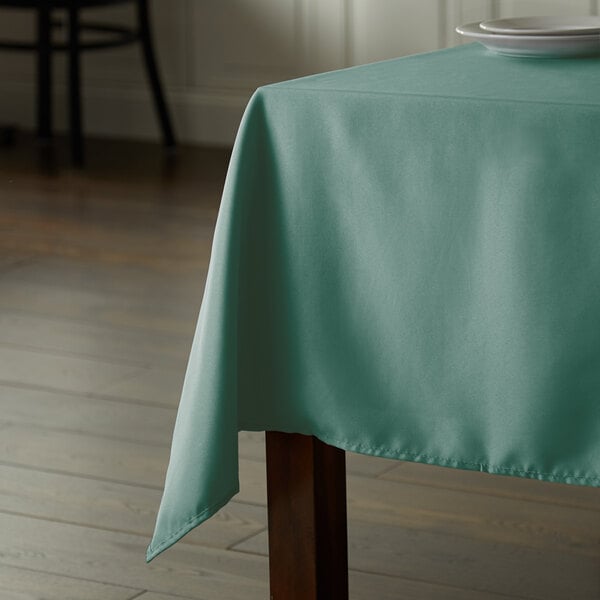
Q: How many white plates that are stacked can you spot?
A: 2